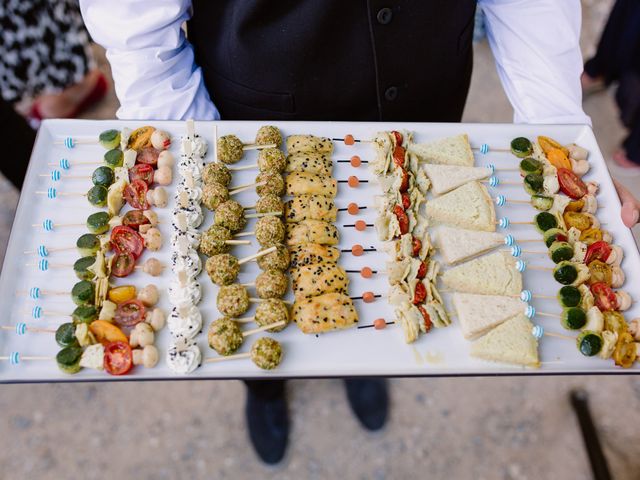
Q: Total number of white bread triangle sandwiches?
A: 7